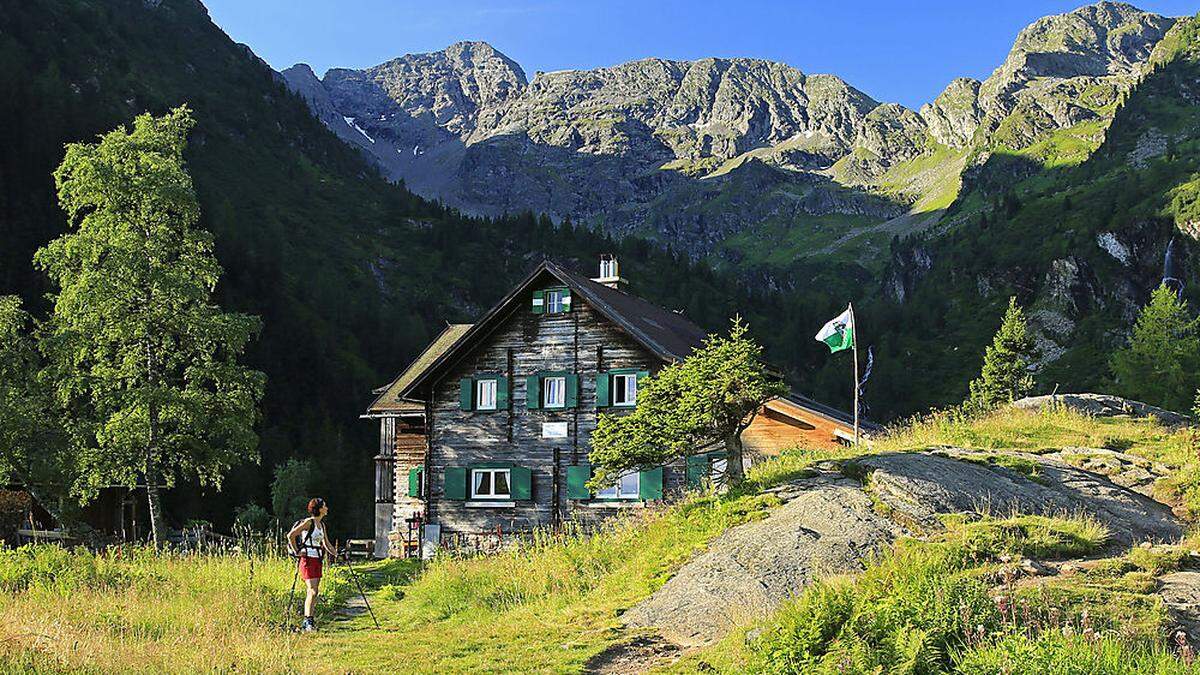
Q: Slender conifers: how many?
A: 2